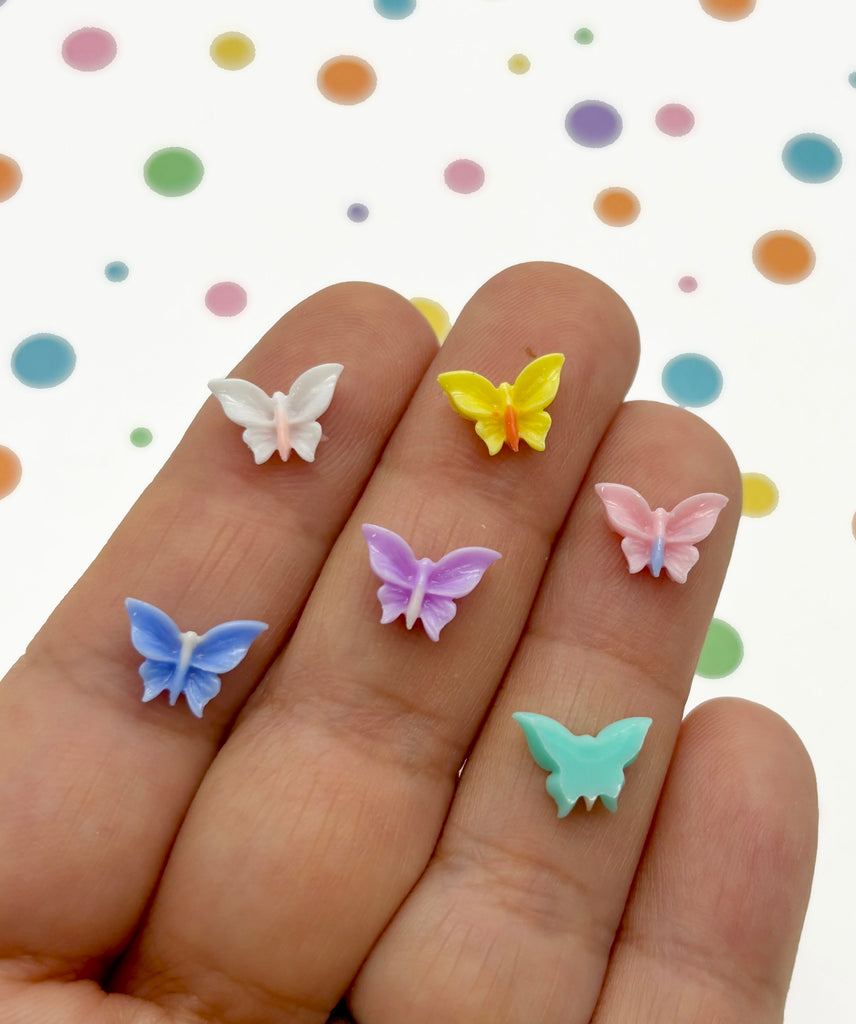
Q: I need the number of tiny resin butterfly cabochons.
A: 6